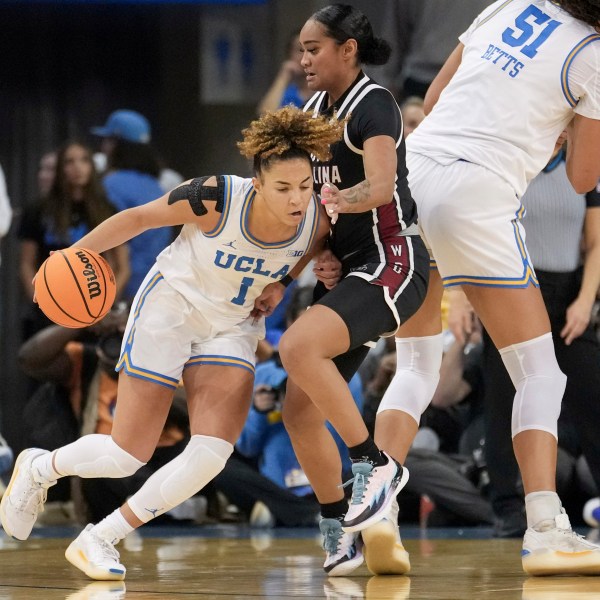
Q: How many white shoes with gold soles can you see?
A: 4